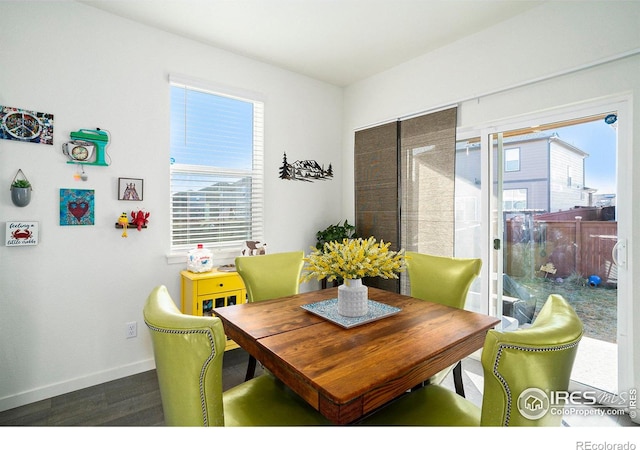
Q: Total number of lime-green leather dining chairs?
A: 4